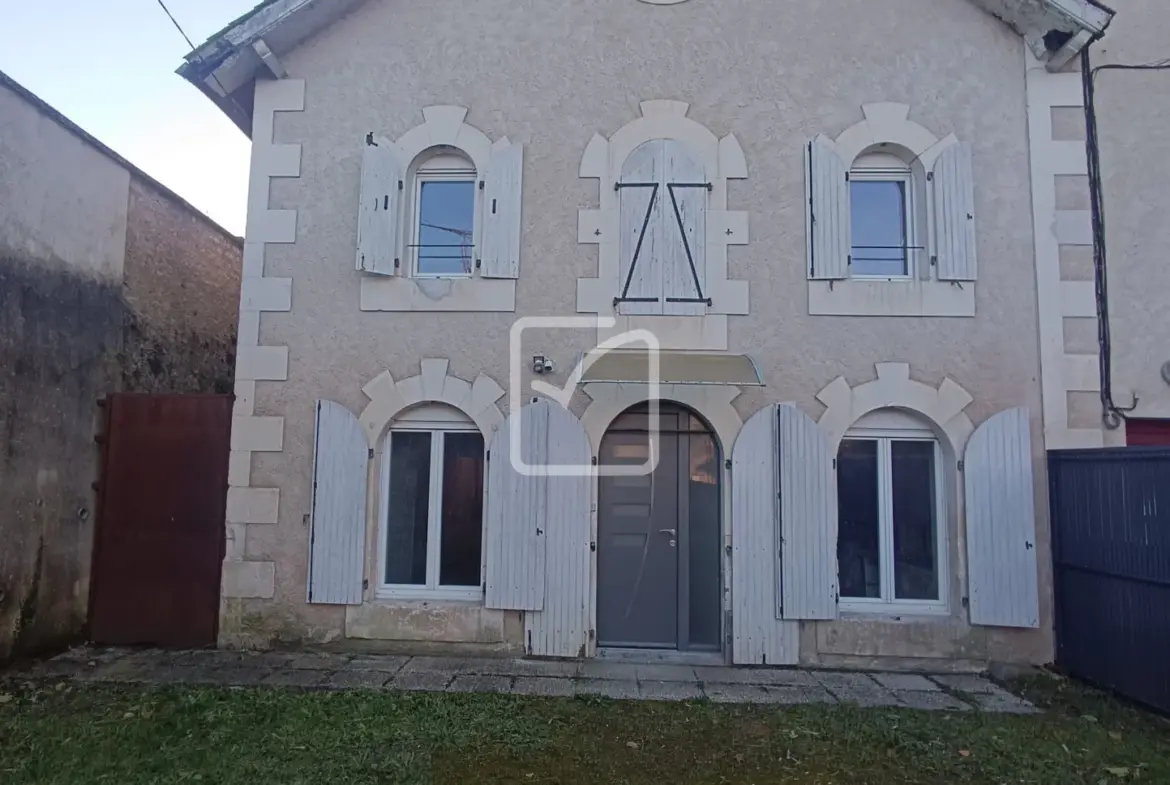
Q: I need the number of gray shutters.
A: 12